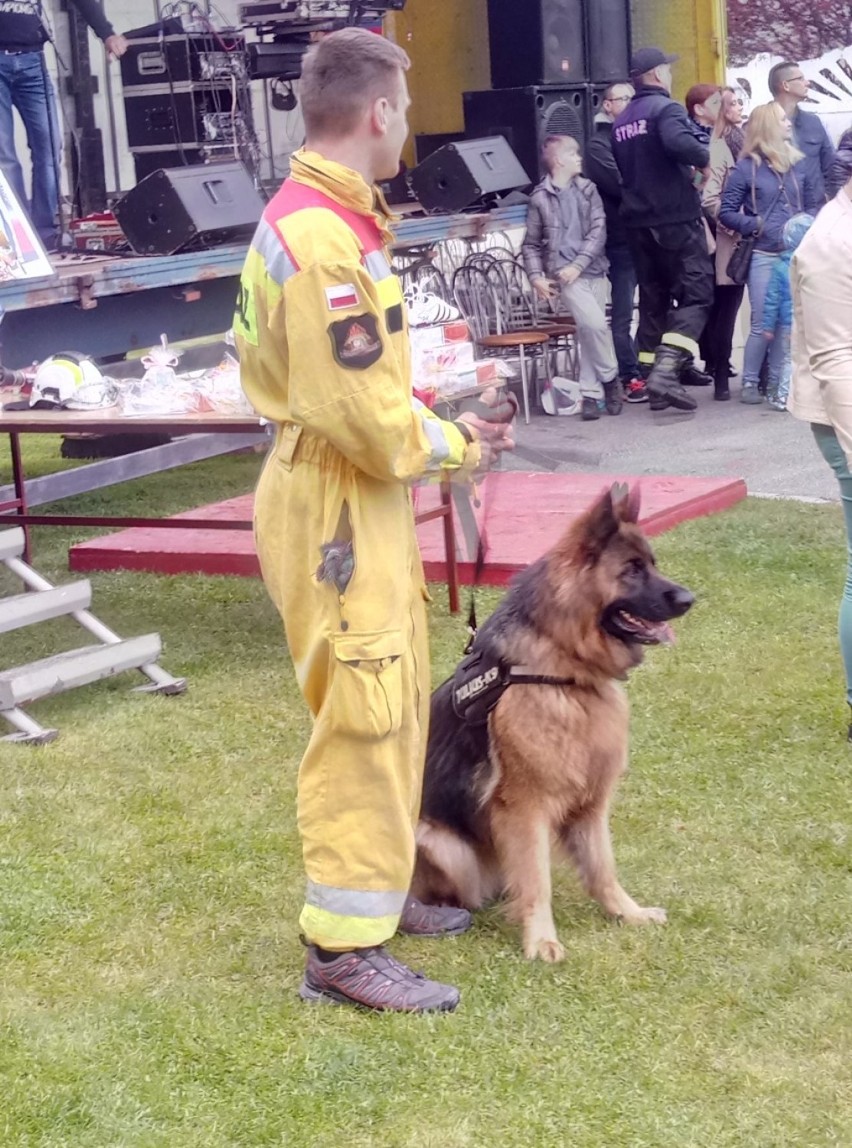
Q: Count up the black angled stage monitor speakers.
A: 2